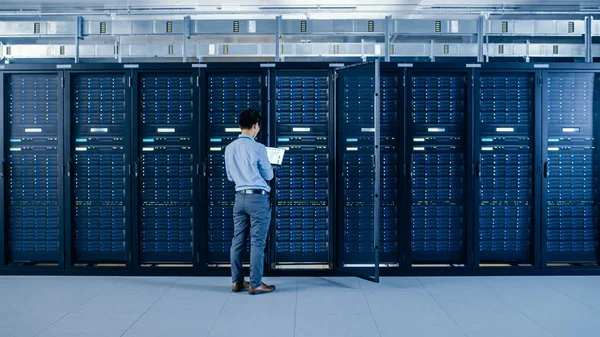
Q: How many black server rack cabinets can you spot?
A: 9